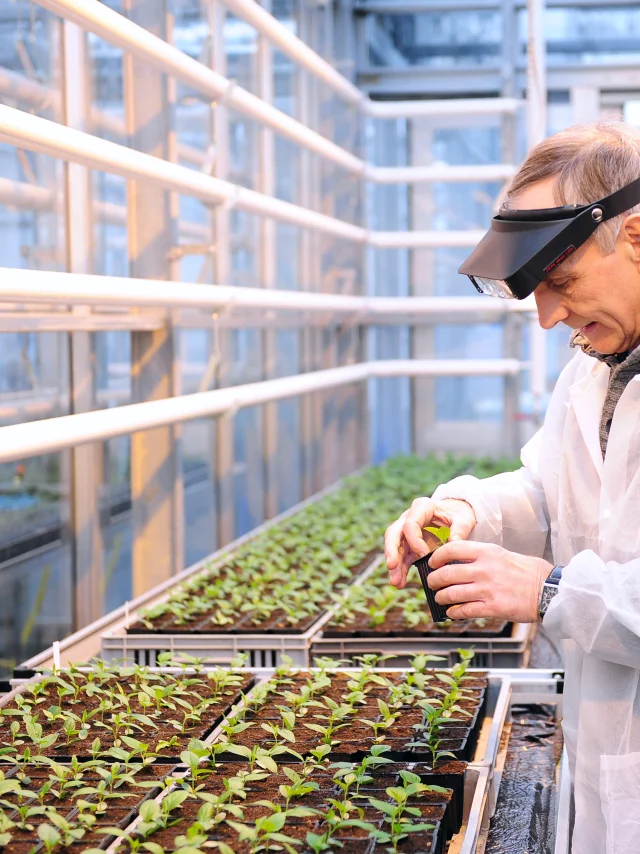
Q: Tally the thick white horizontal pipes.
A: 5